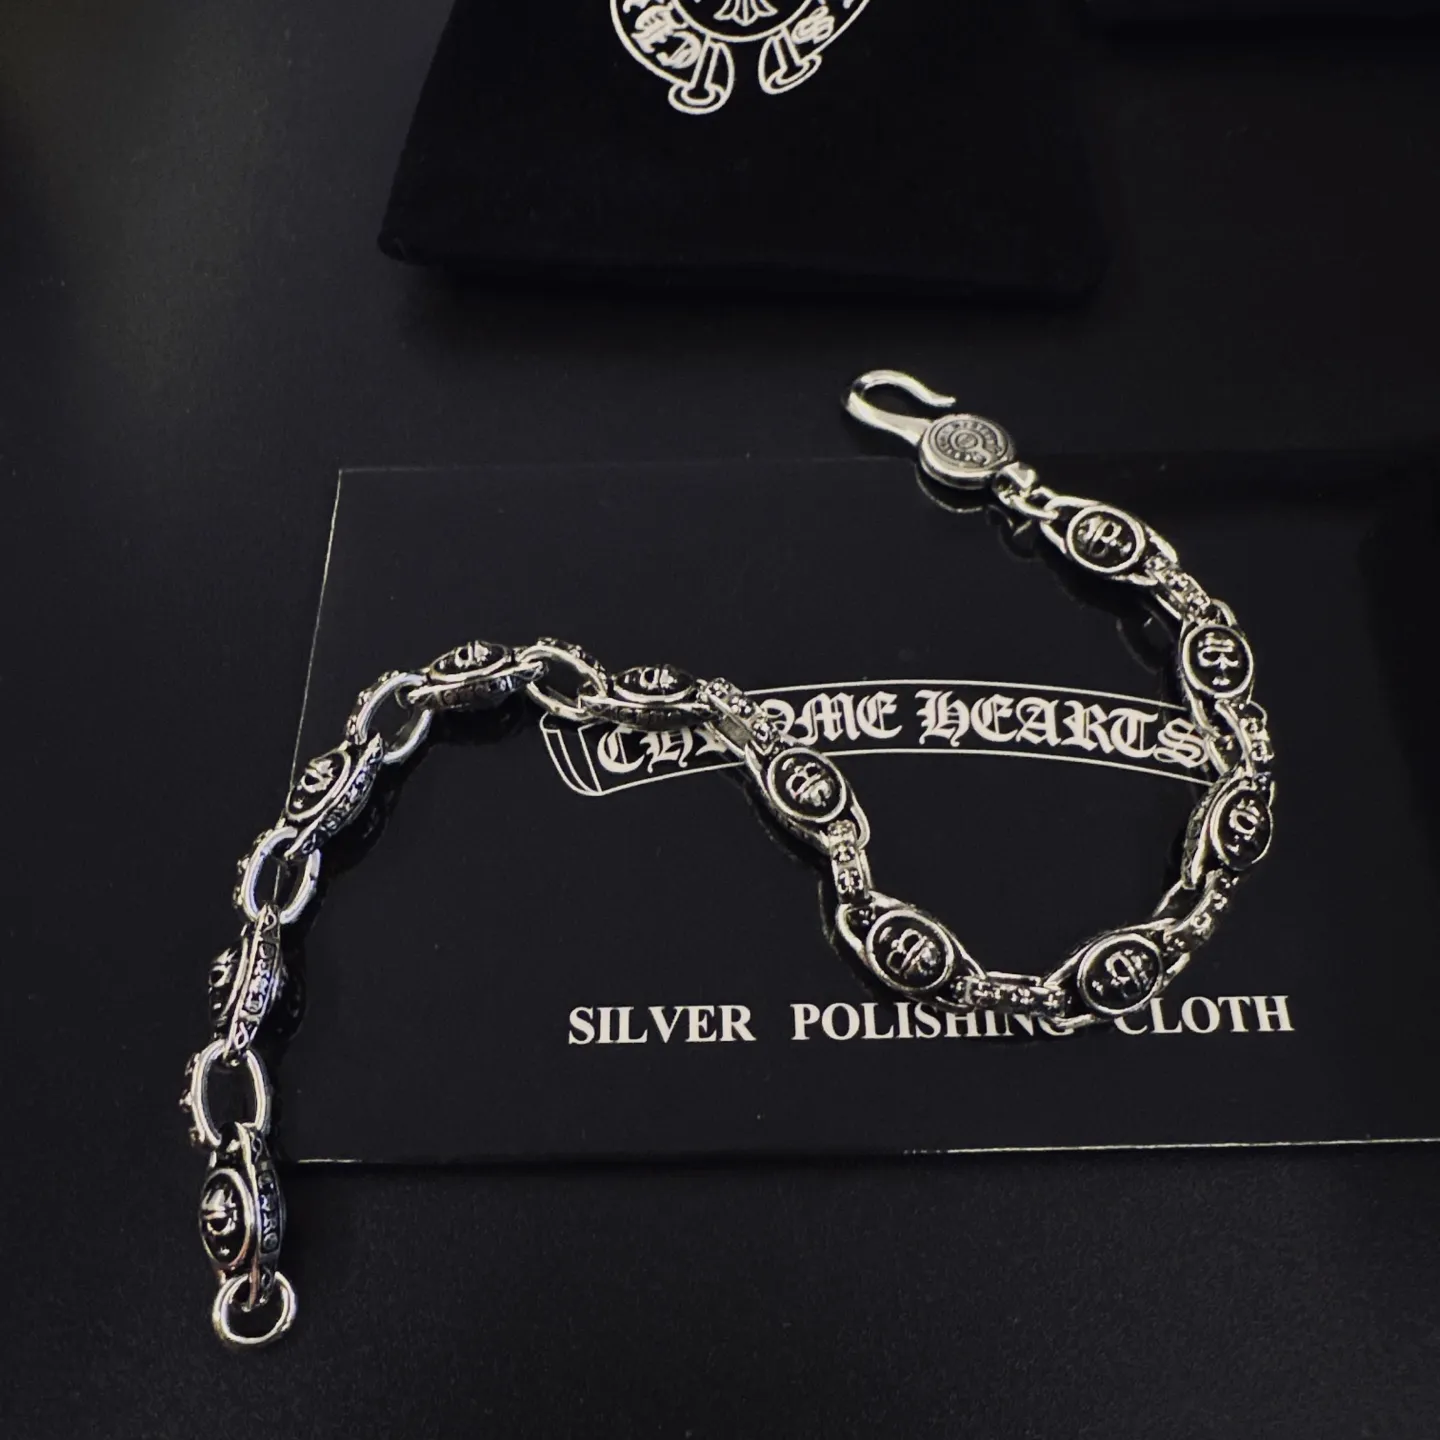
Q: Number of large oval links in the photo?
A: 11